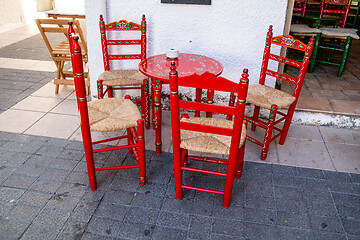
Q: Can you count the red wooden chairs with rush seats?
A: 4